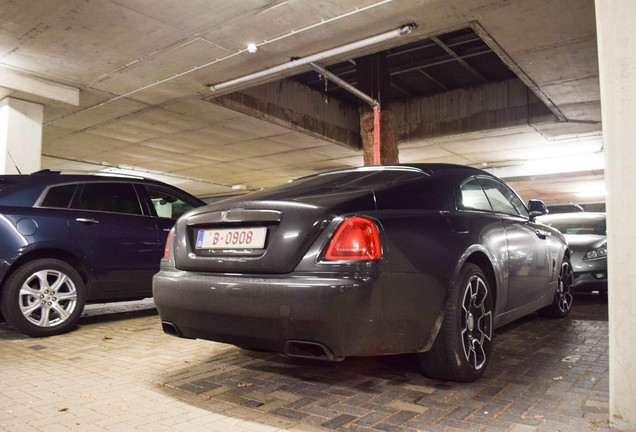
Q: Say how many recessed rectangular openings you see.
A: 1